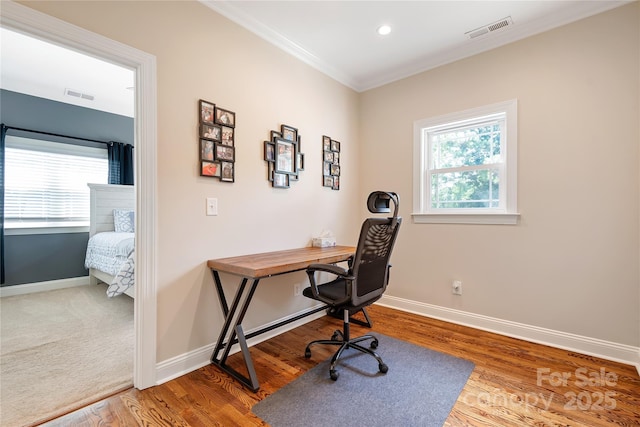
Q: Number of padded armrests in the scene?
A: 2